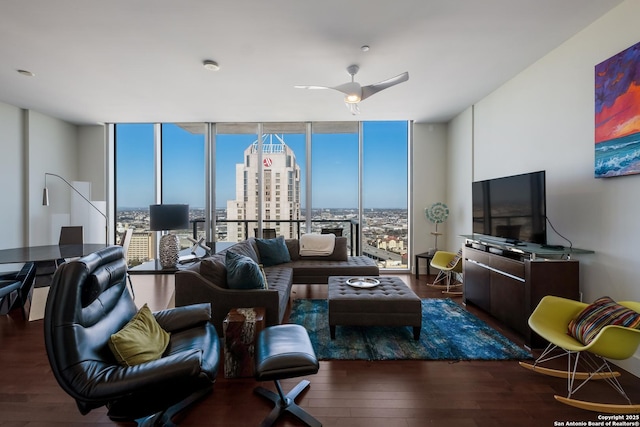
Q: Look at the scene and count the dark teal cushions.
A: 2